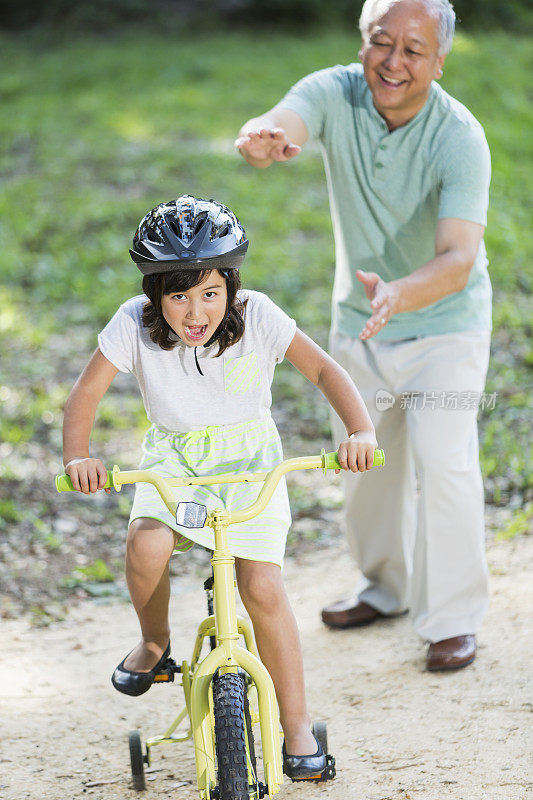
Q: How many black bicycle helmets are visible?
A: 1